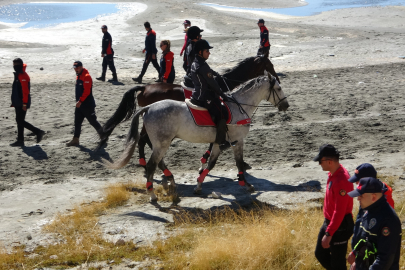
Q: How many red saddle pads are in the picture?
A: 2